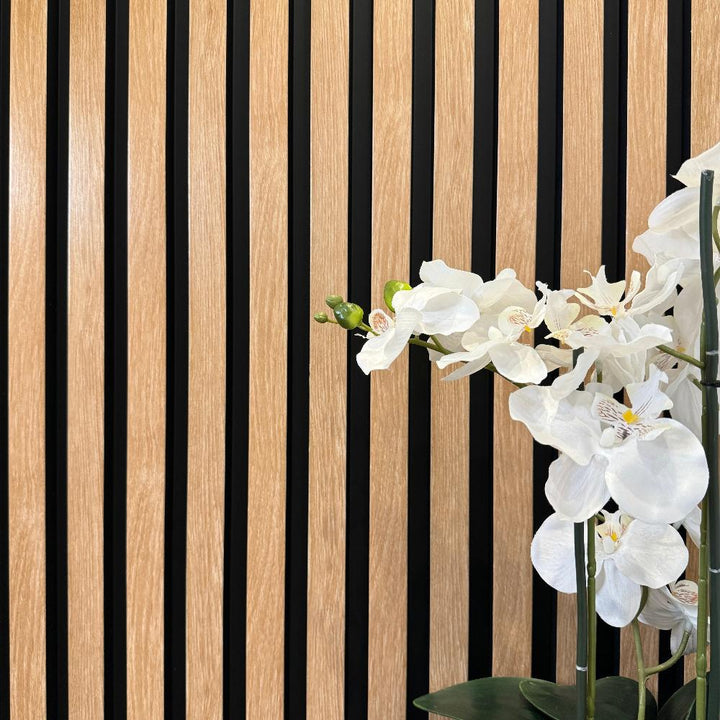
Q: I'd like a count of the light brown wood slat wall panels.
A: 12